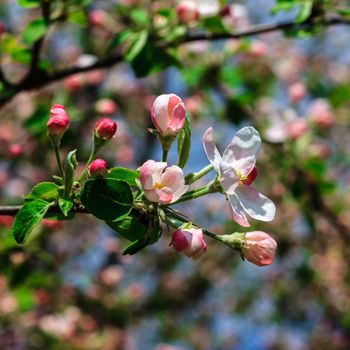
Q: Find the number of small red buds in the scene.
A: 3